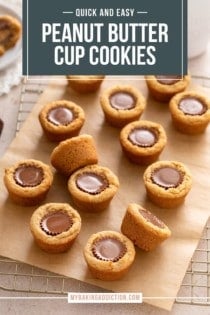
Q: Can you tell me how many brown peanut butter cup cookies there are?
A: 13